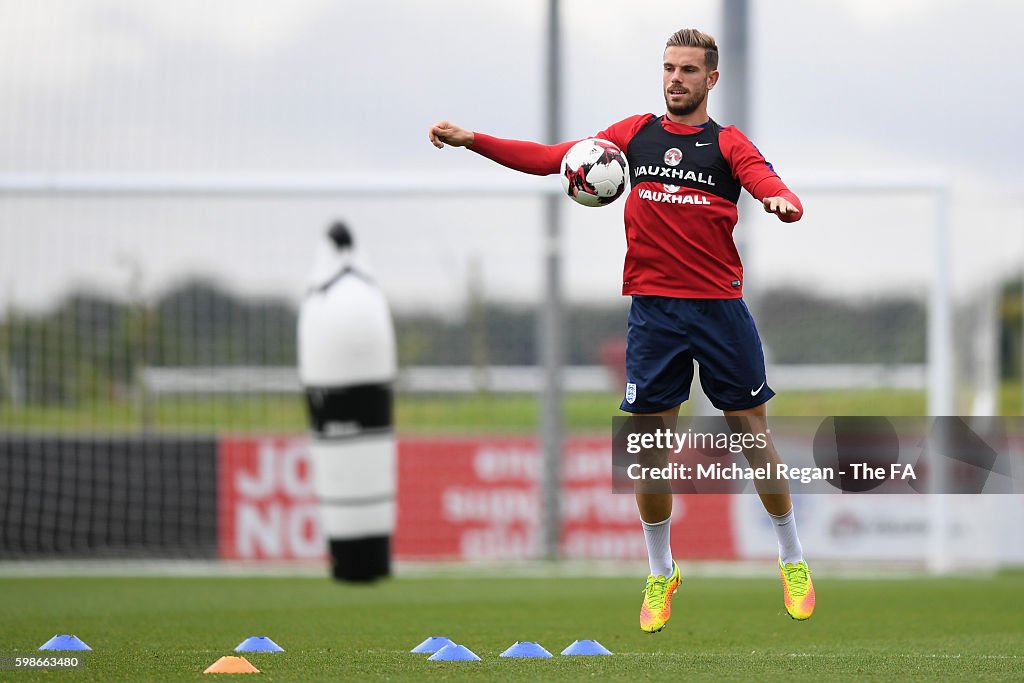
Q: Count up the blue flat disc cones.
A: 6